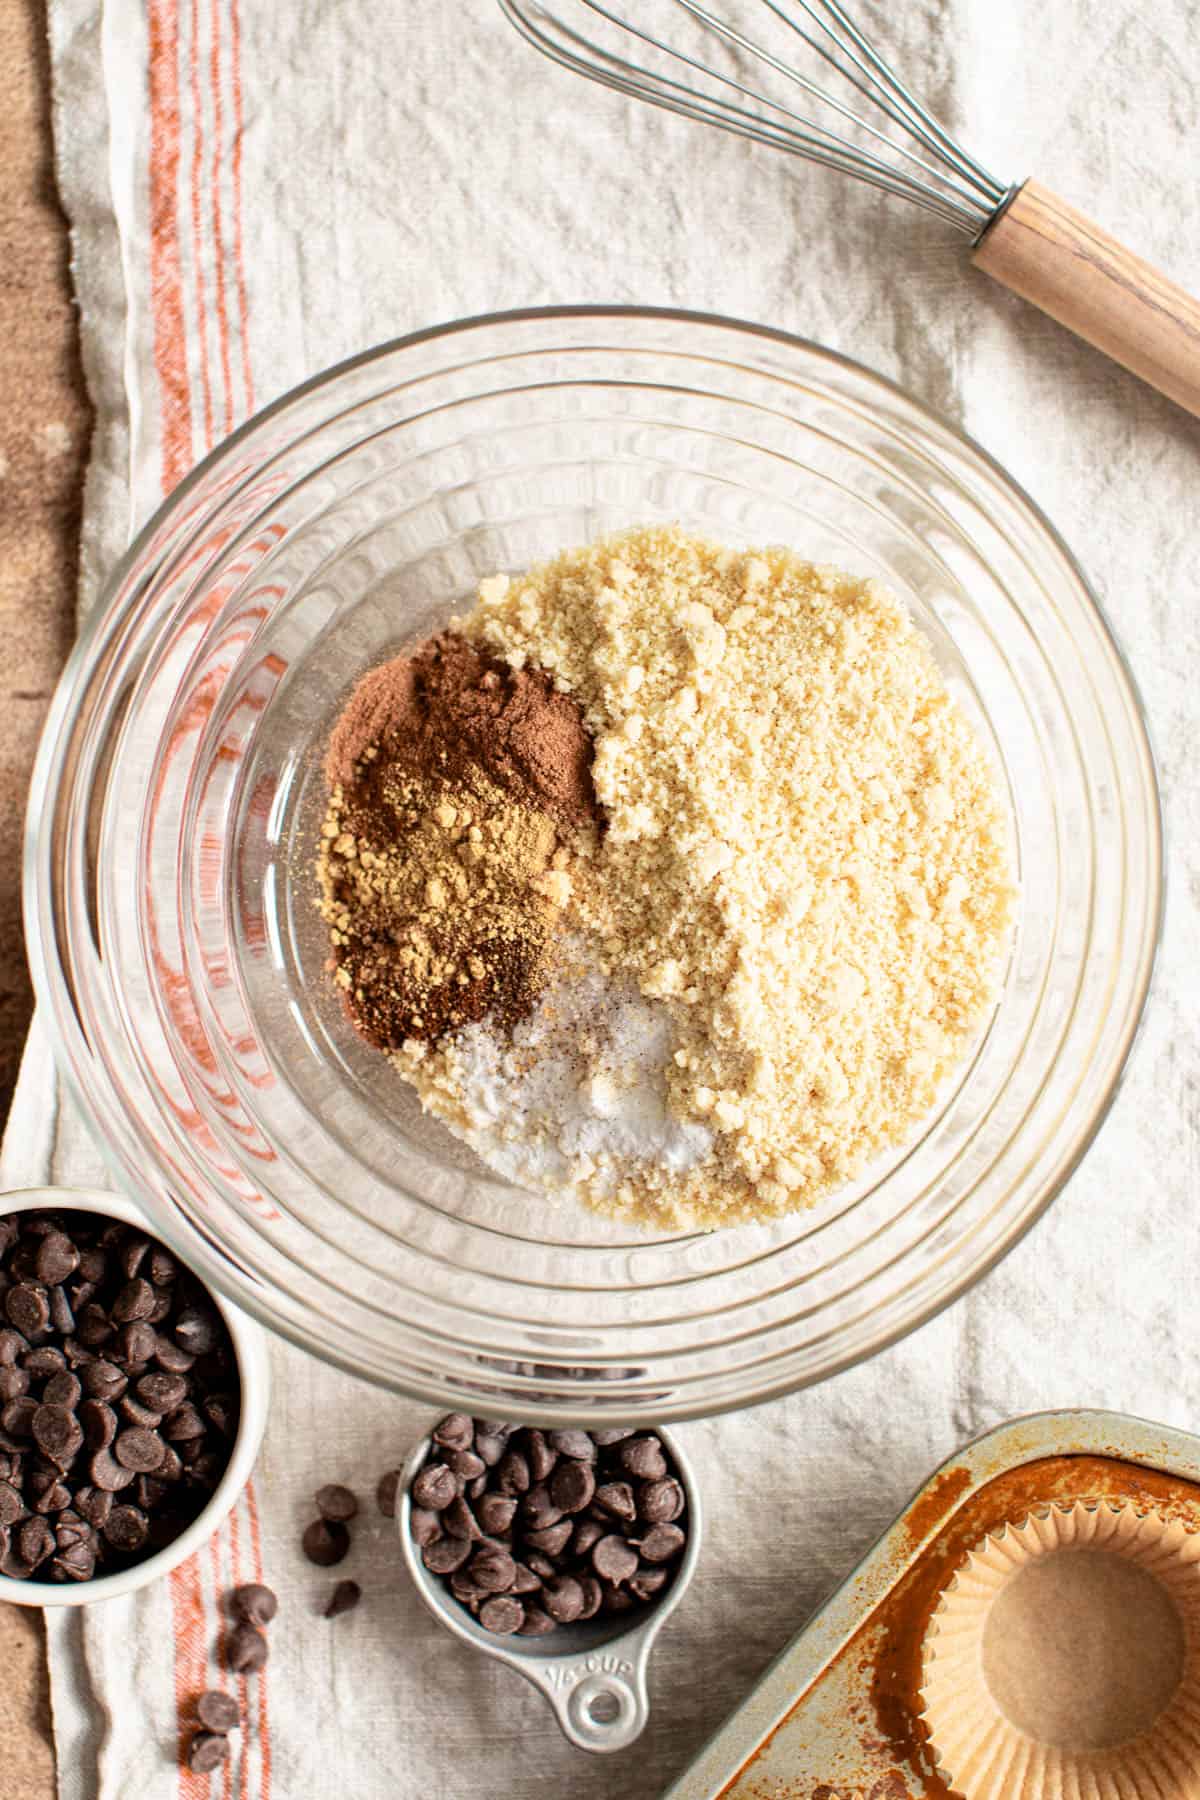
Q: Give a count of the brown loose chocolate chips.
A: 8